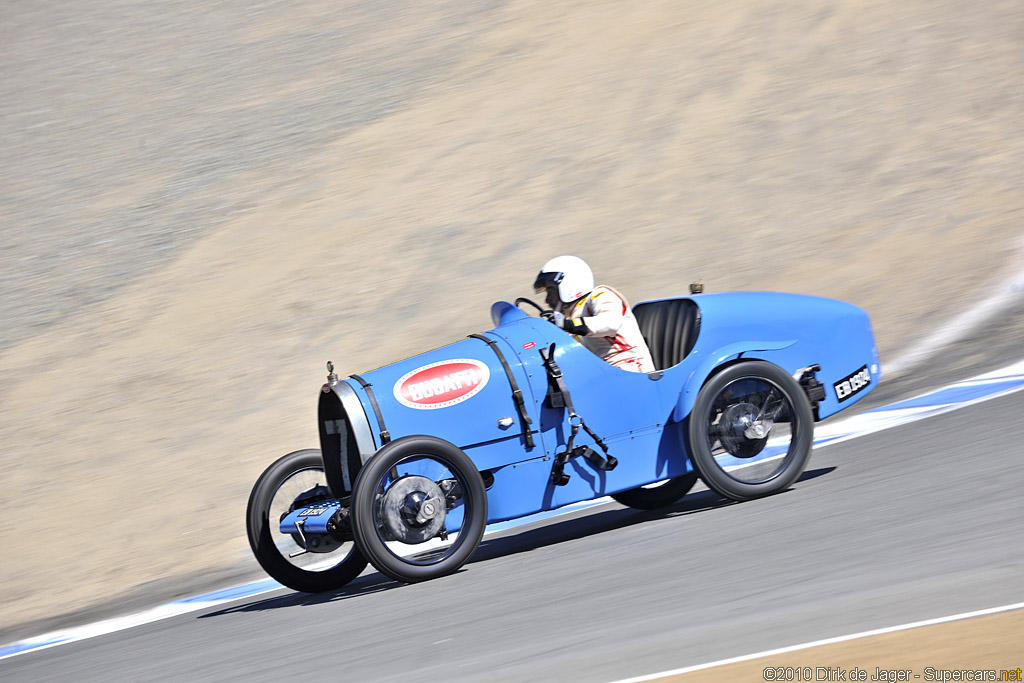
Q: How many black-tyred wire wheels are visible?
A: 4